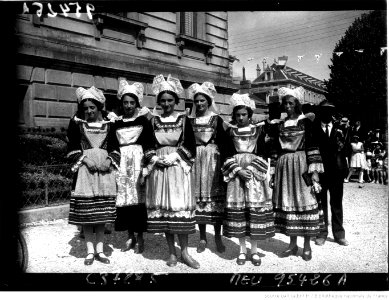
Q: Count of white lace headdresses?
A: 6